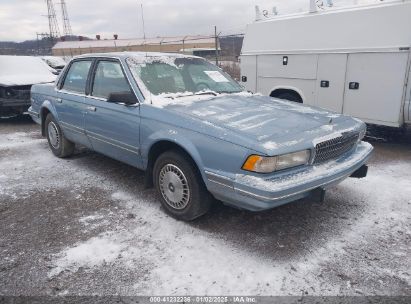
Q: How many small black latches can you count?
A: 4